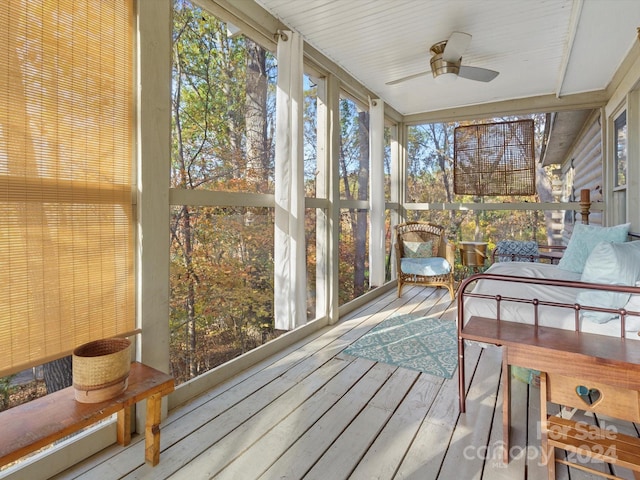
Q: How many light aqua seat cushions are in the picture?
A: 1